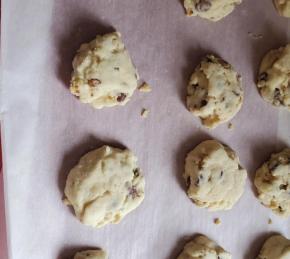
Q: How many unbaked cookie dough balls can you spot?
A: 11